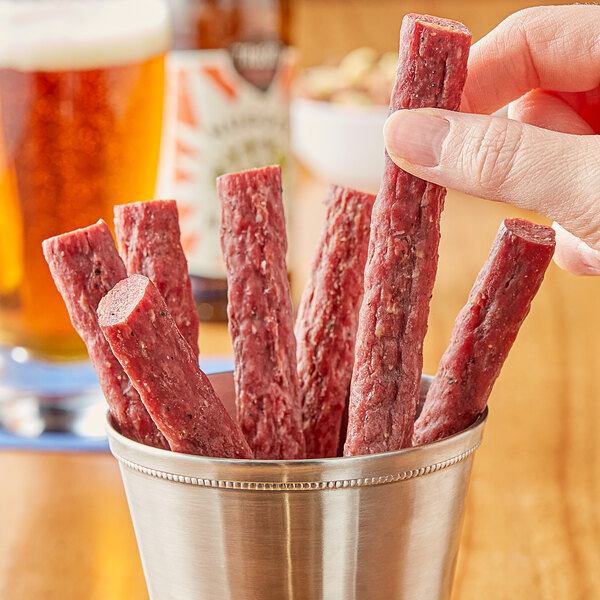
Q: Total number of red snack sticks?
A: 7